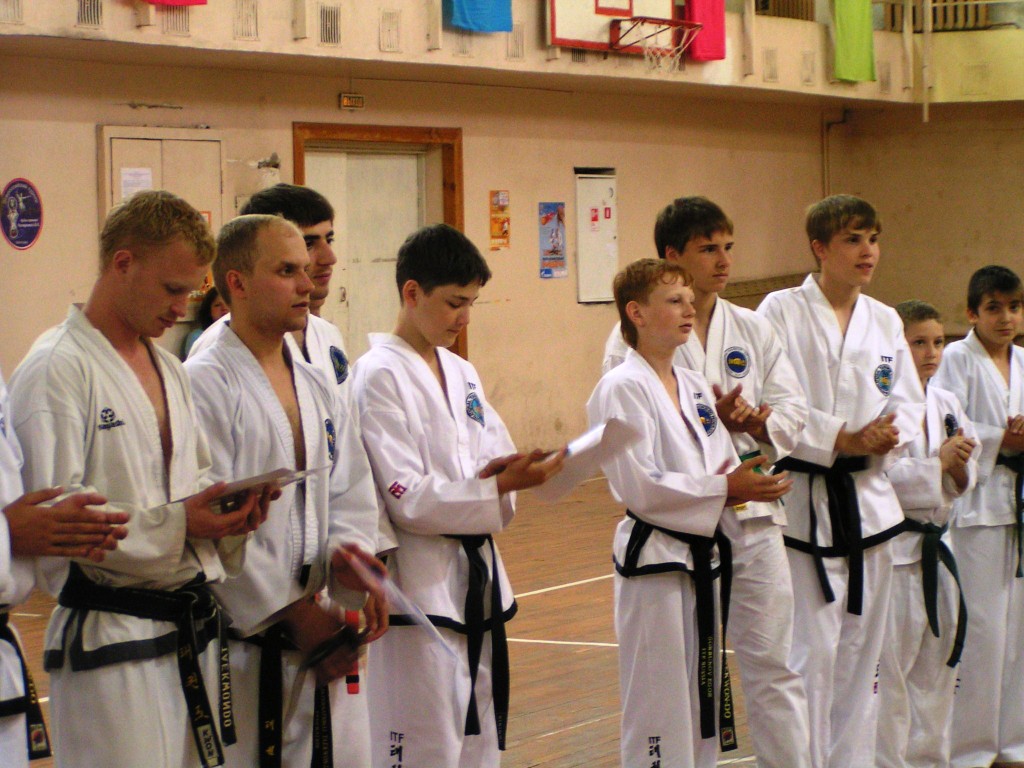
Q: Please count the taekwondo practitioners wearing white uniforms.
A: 10